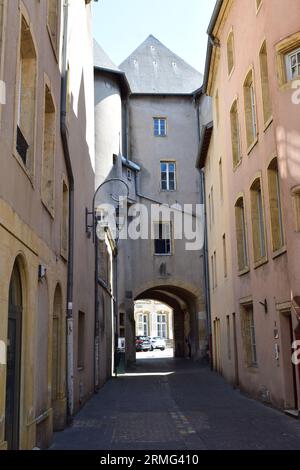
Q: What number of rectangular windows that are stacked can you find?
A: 3